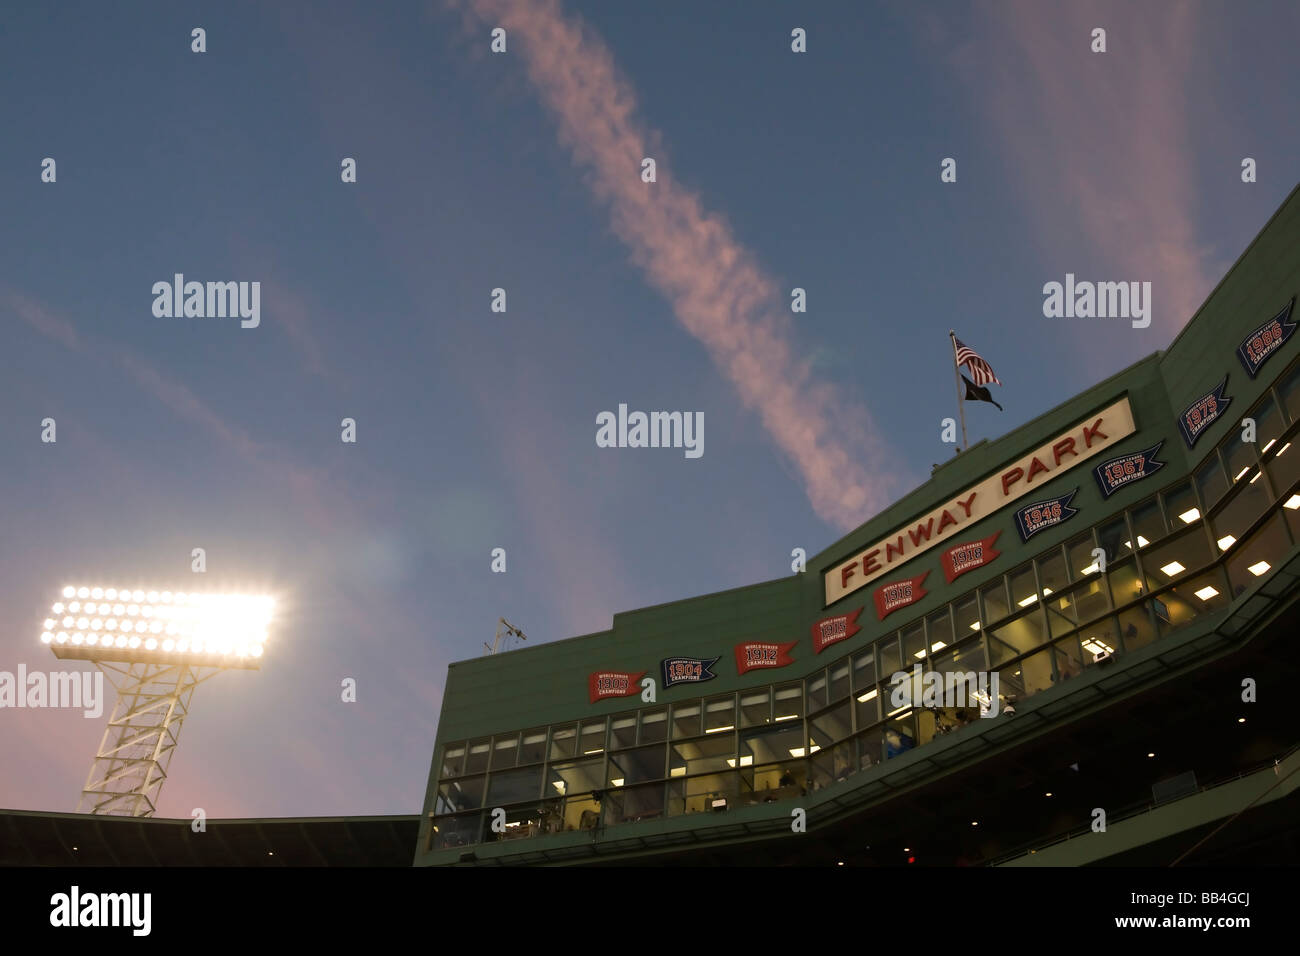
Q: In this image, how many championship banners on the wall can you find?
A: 10